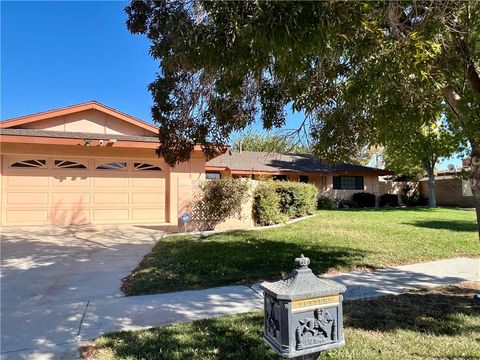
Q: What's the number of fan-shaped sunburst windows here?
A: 4